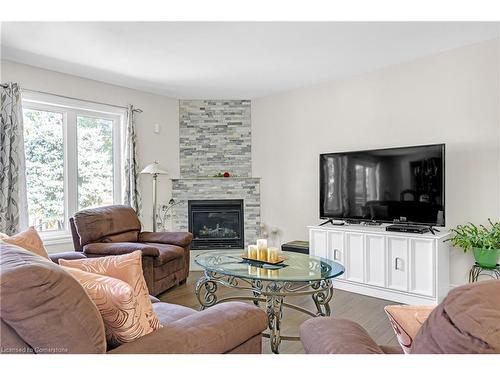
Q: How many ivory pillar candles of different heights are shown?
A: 3